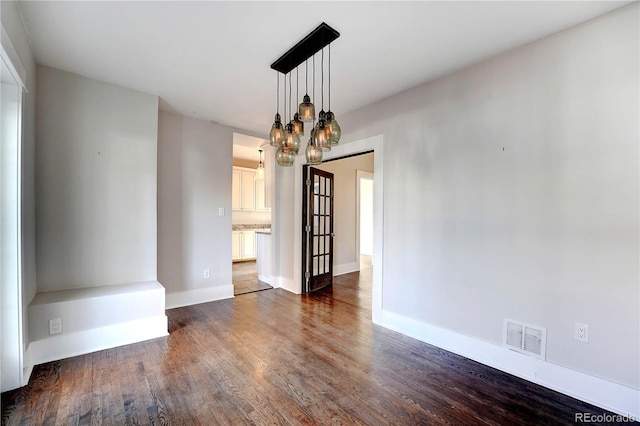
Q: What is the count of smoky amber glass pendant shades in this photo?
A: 8